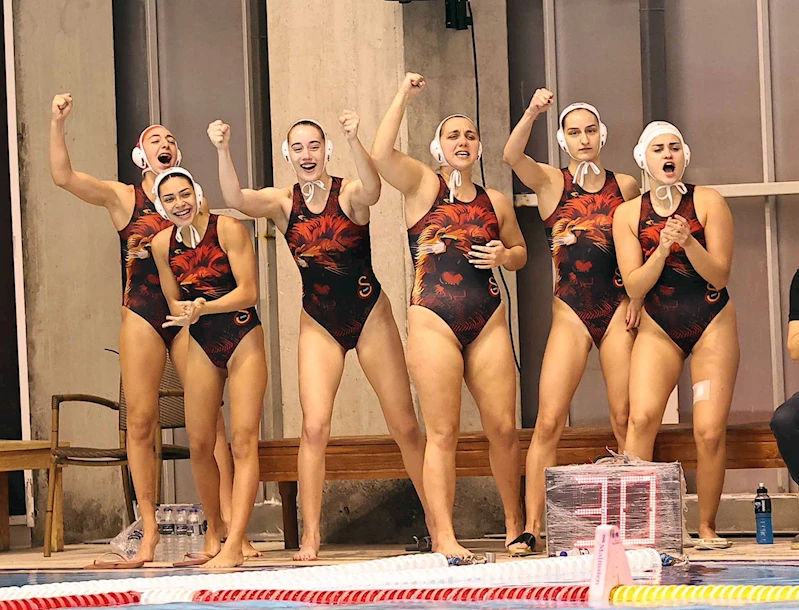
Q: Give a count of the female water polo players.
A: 6